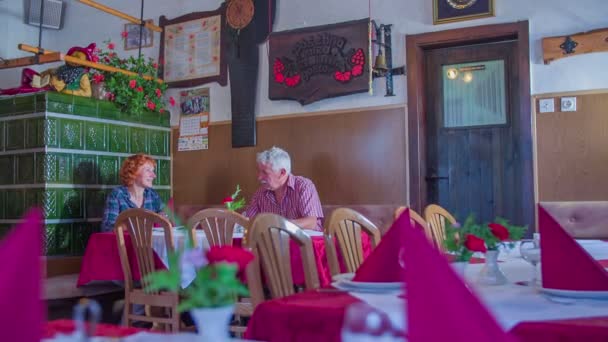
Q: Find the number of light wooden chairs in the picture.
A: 6